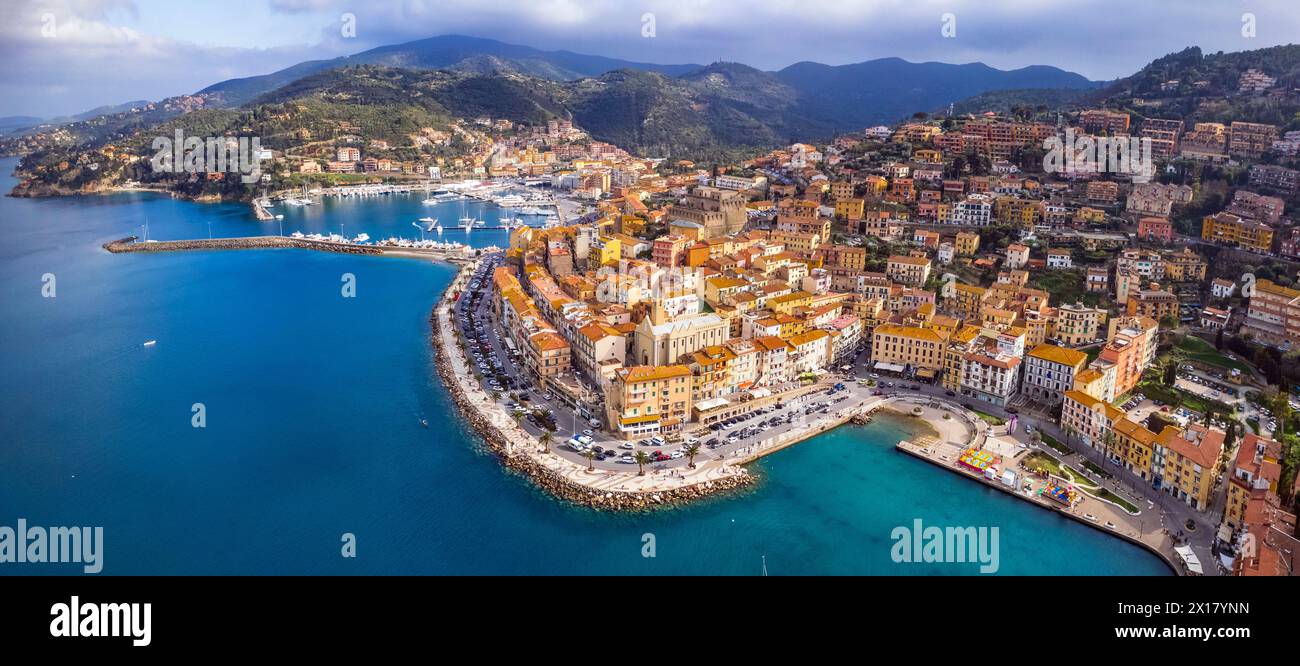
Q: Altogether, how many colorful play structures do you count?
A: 2